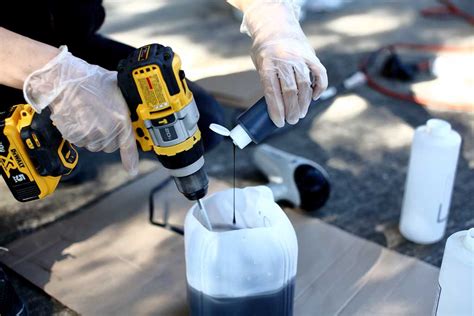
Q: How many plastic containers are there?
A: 4